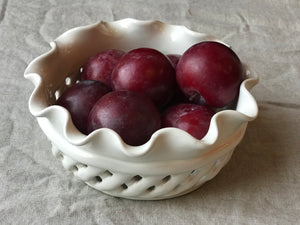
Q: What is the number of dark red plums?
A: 7